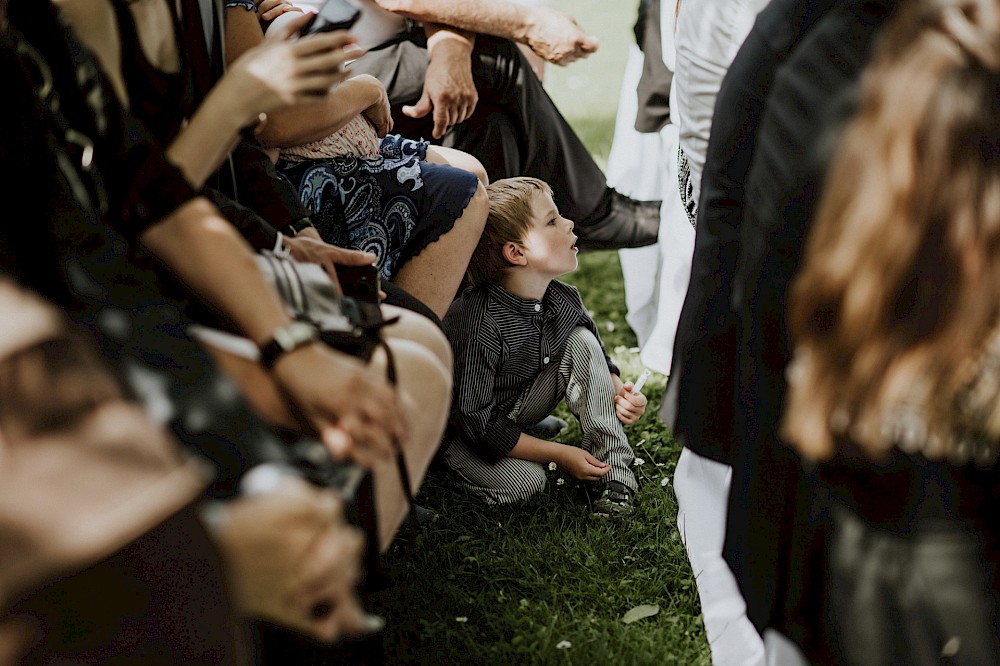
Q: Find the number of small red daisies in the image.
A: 0